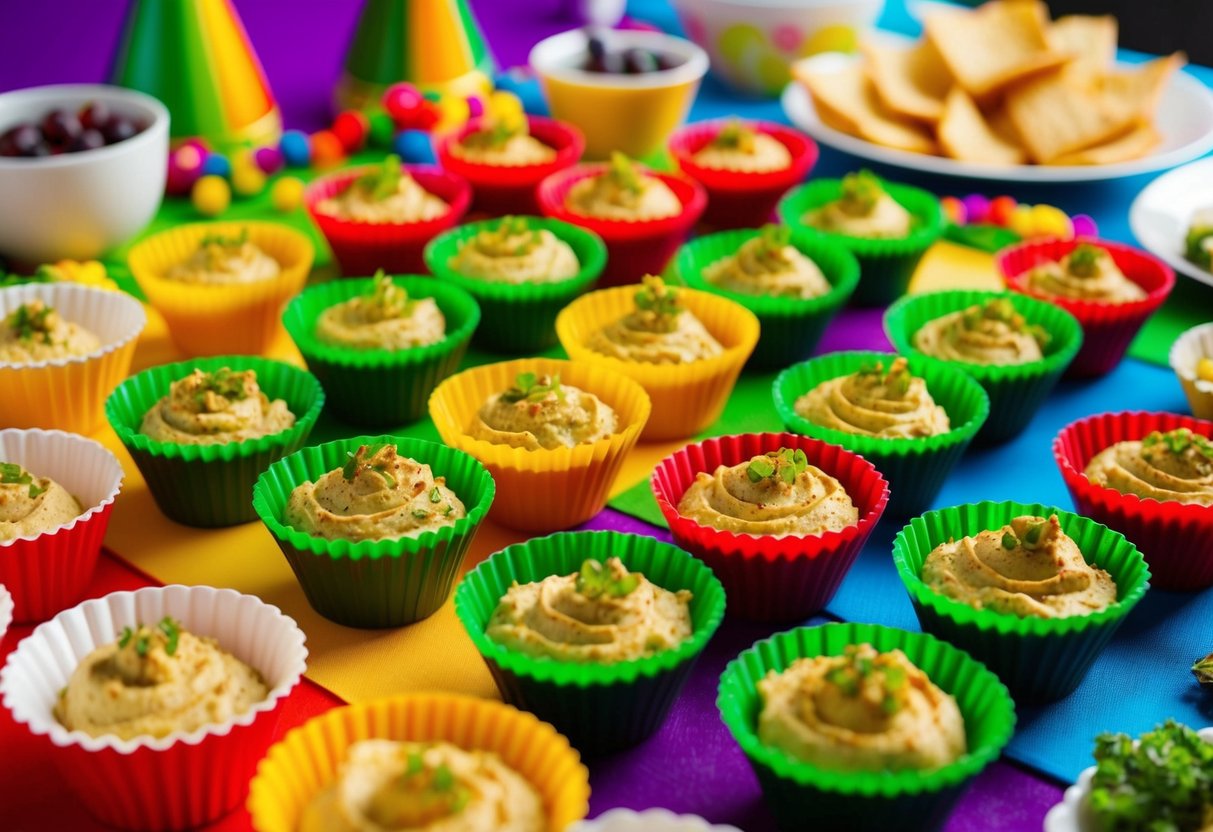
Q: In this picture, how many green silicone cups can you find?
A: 11